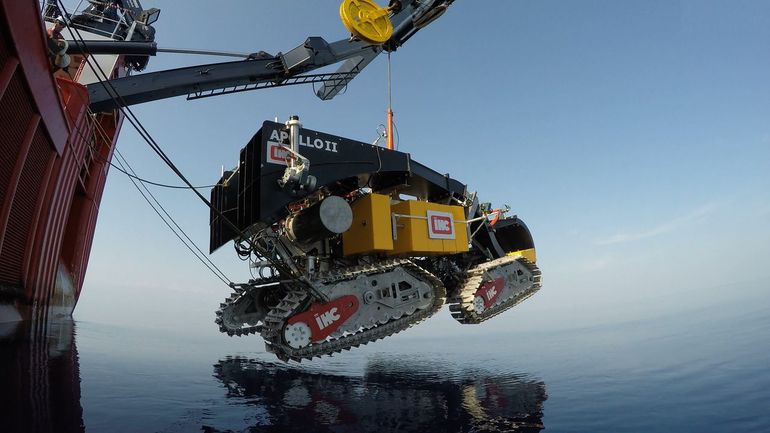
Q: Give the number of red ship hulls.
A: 1